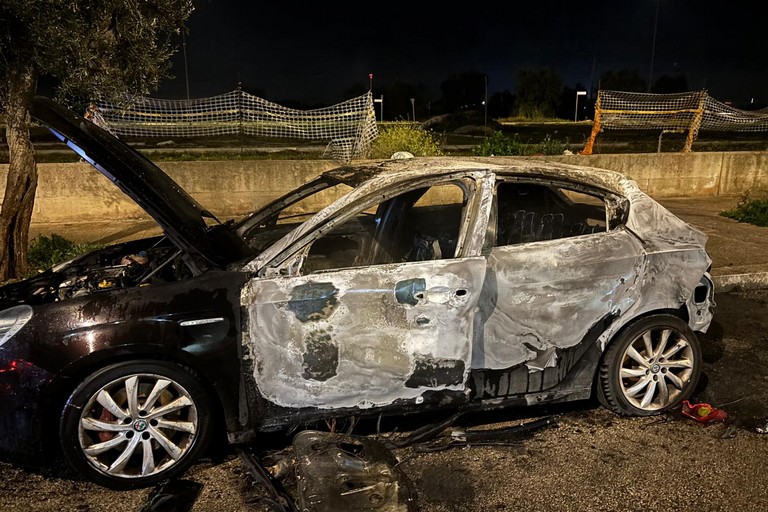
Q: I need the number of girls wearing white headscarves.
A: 0